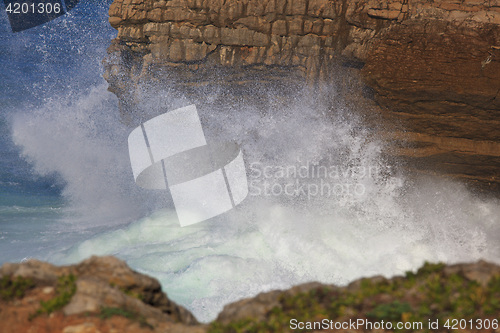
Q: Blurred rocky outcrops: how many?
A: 2